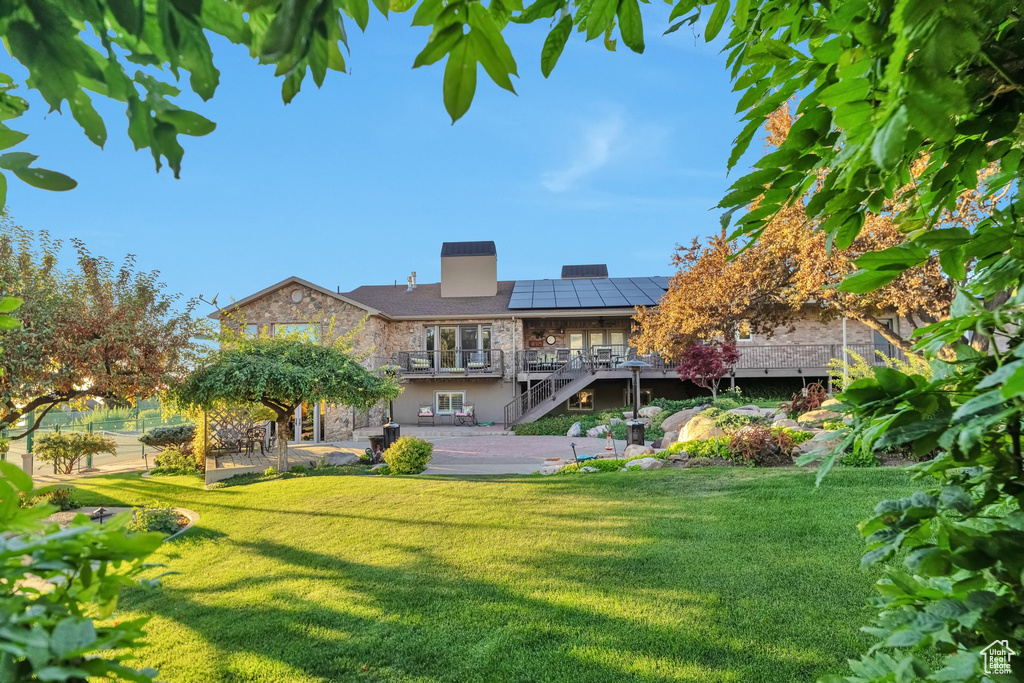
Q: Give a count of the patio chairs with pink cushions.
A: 2